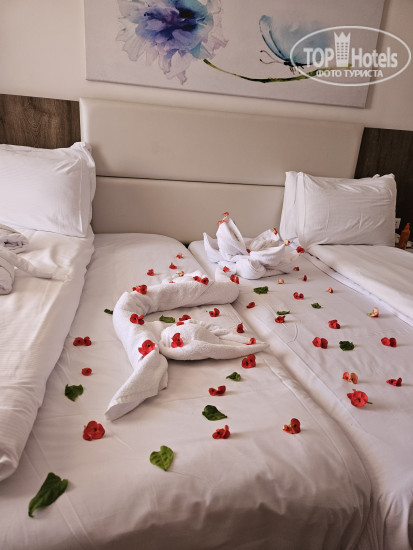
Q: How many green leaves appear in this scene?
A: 11